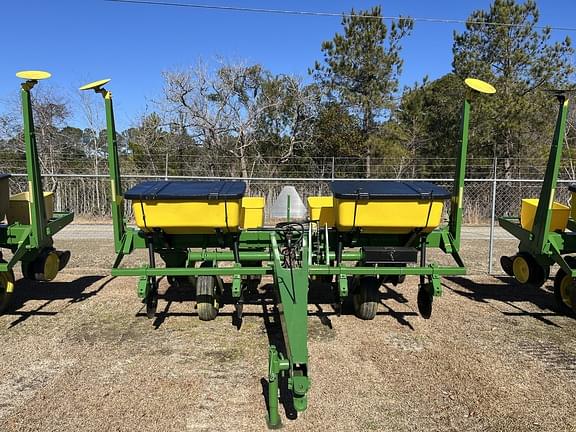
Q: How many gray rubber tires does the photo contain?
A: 2